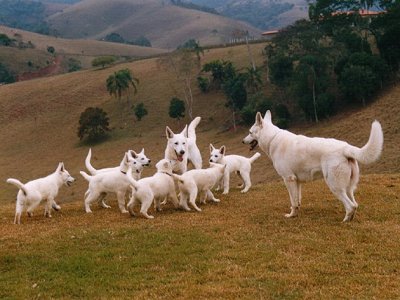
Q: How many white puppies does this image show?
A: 6